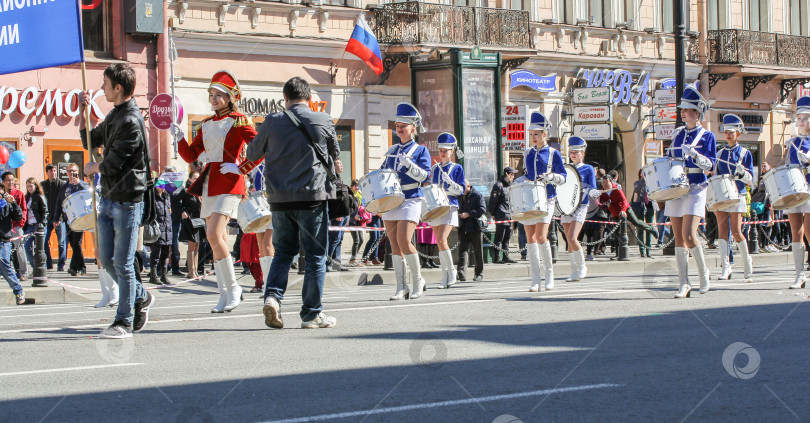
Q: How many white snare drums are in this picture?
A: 8